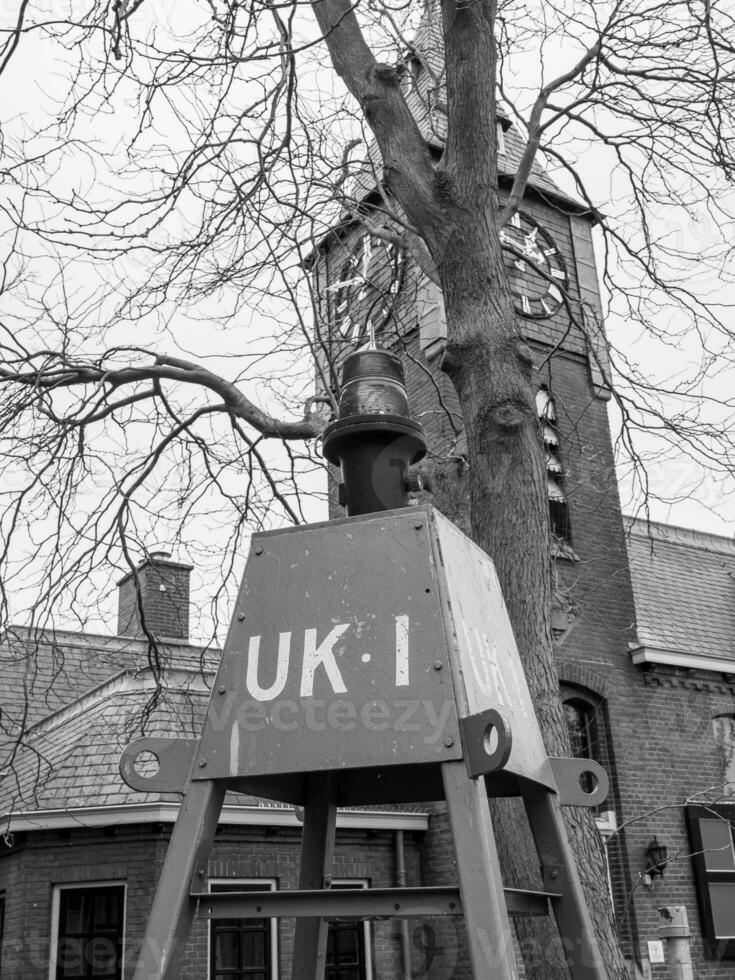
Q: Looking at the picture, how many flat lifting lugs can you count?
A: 3